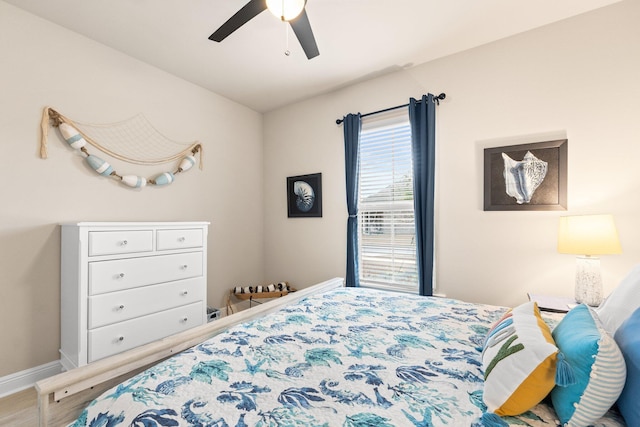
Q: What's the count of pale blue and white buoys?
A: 5